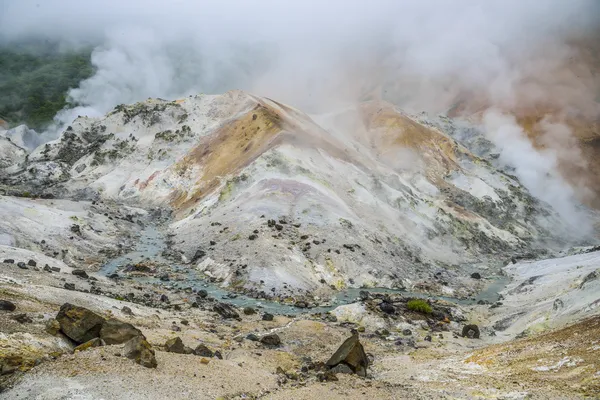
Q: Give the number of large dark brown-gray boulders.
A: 4